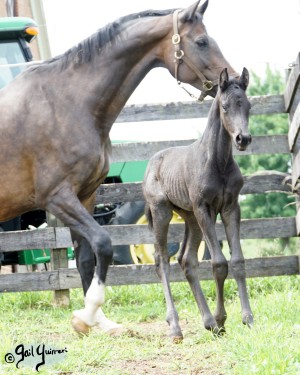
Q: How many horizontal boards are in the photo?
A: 5